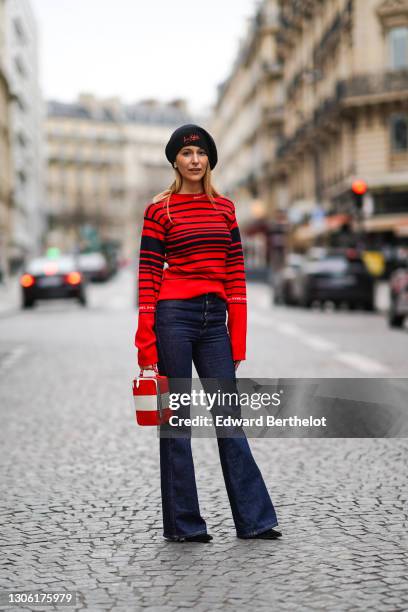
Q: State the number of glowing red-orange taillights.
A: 2